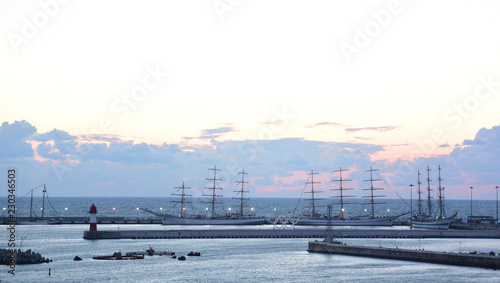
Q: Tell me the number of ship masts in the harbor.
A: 11